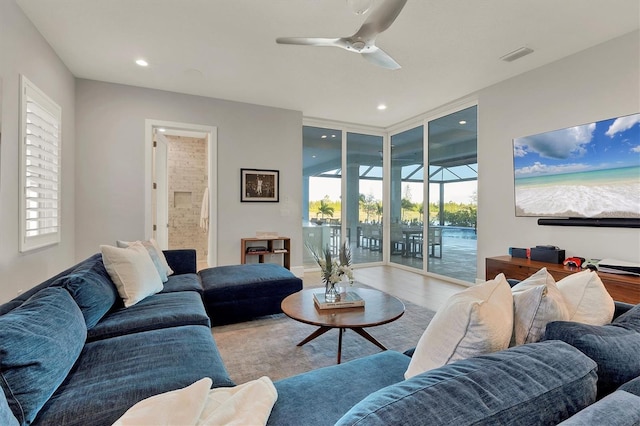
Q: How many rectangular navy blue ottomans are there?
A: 1